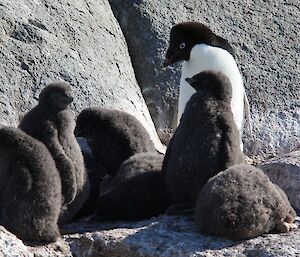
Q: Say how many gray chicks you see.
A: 6